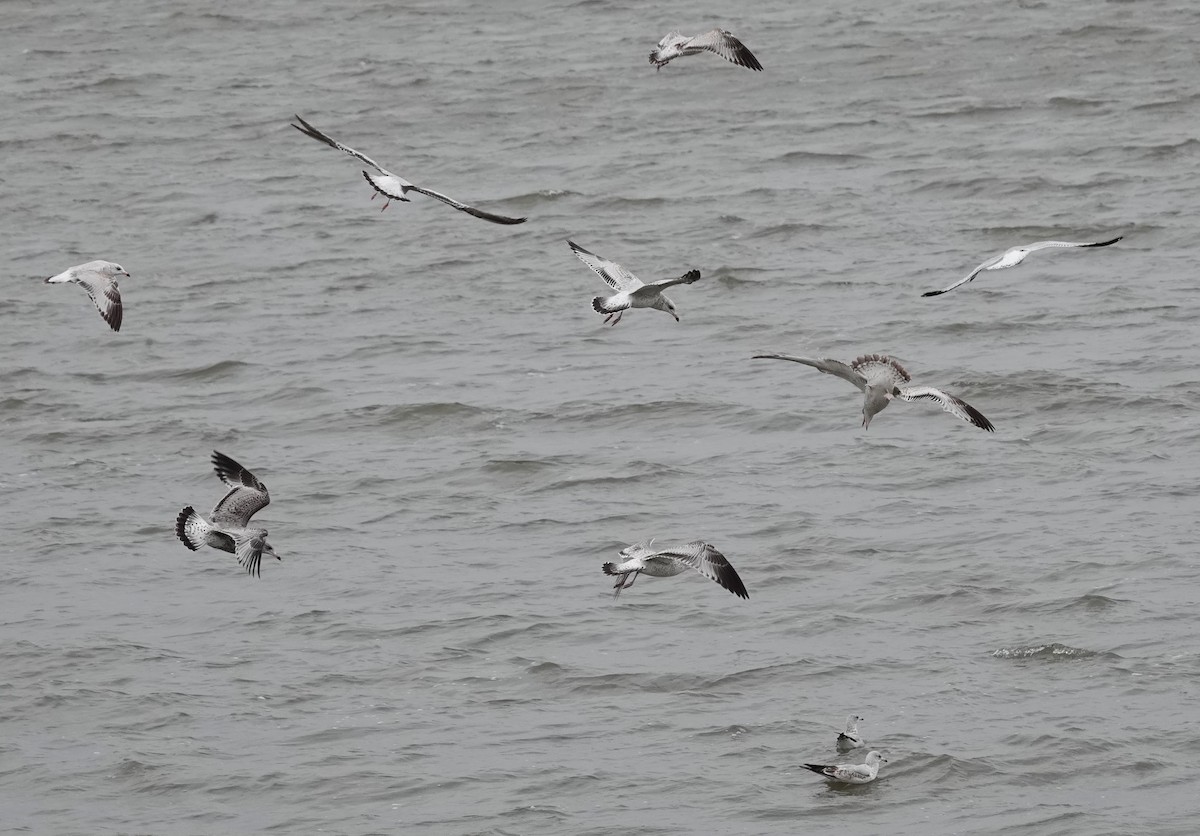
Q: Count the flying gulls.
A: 8